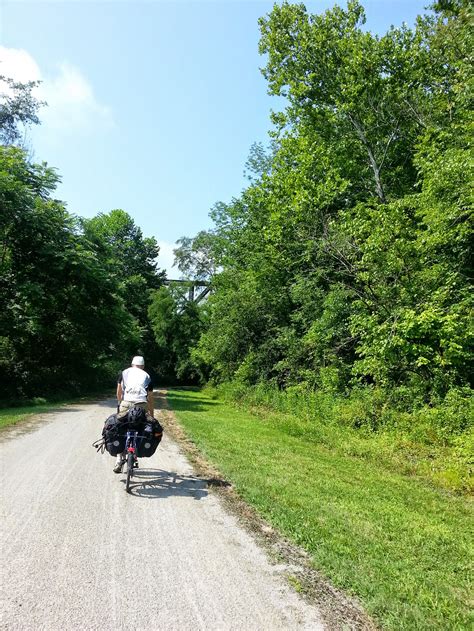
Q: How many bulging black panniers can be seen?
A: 2